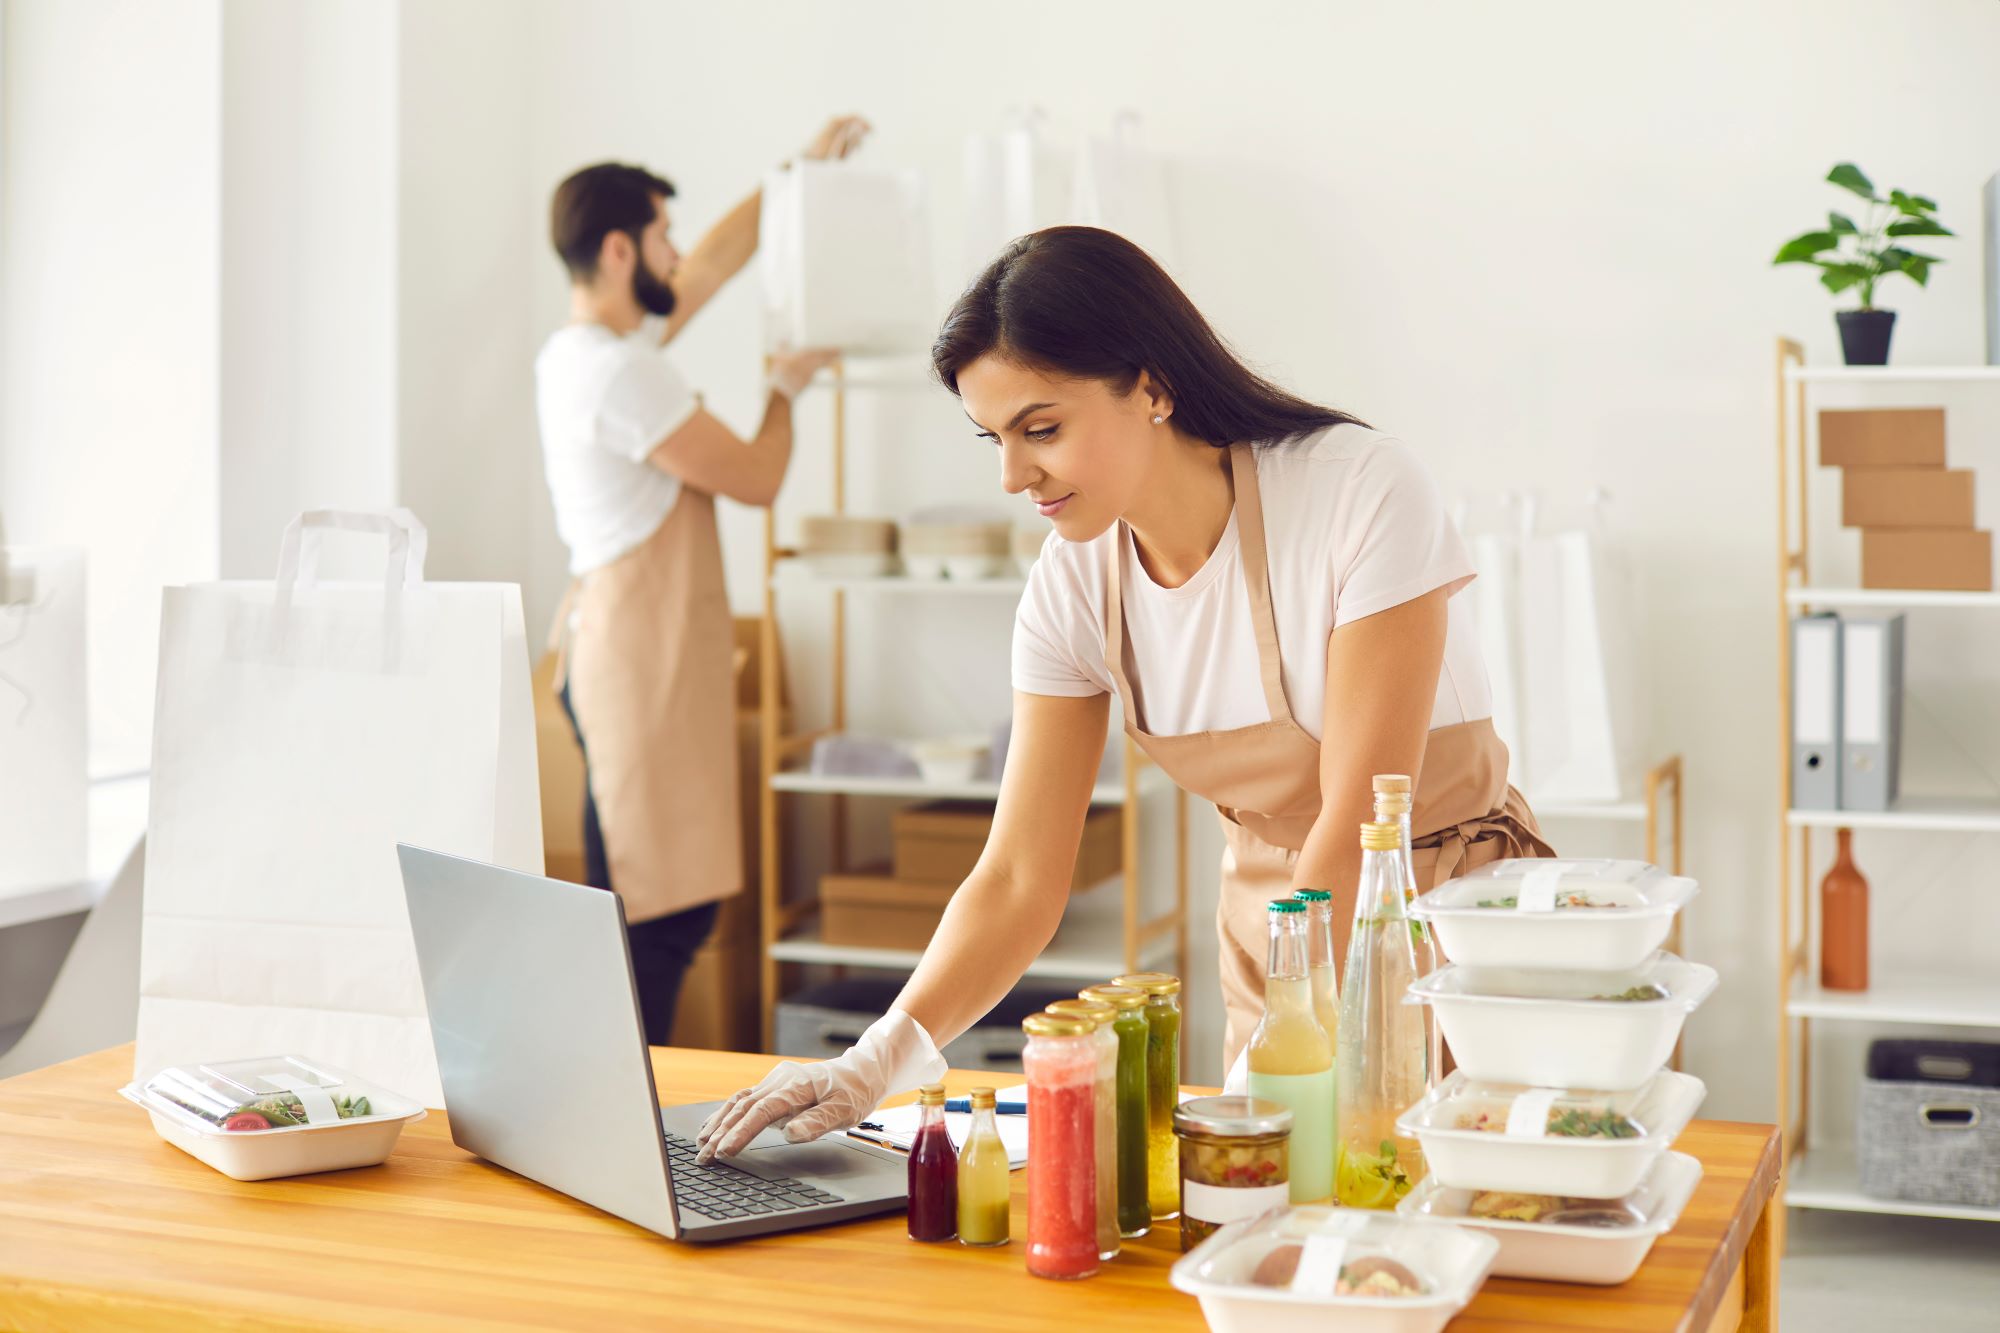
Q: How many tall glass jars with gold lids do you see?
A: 4